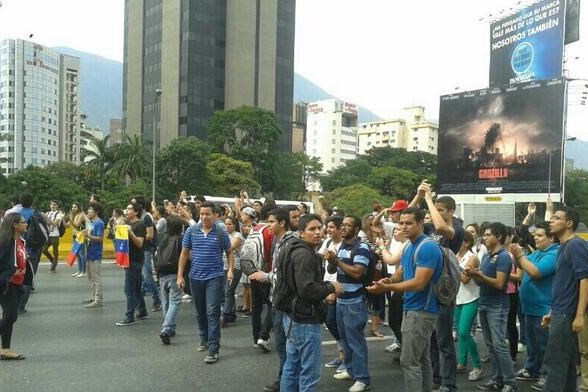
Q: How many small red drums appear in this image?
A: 0